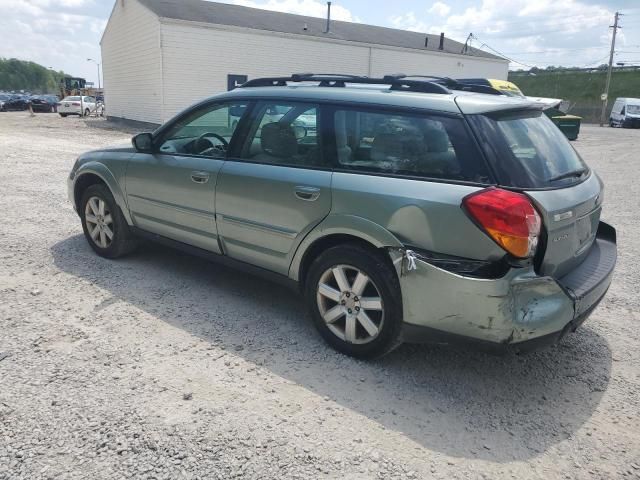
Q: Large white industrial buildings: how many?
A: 1